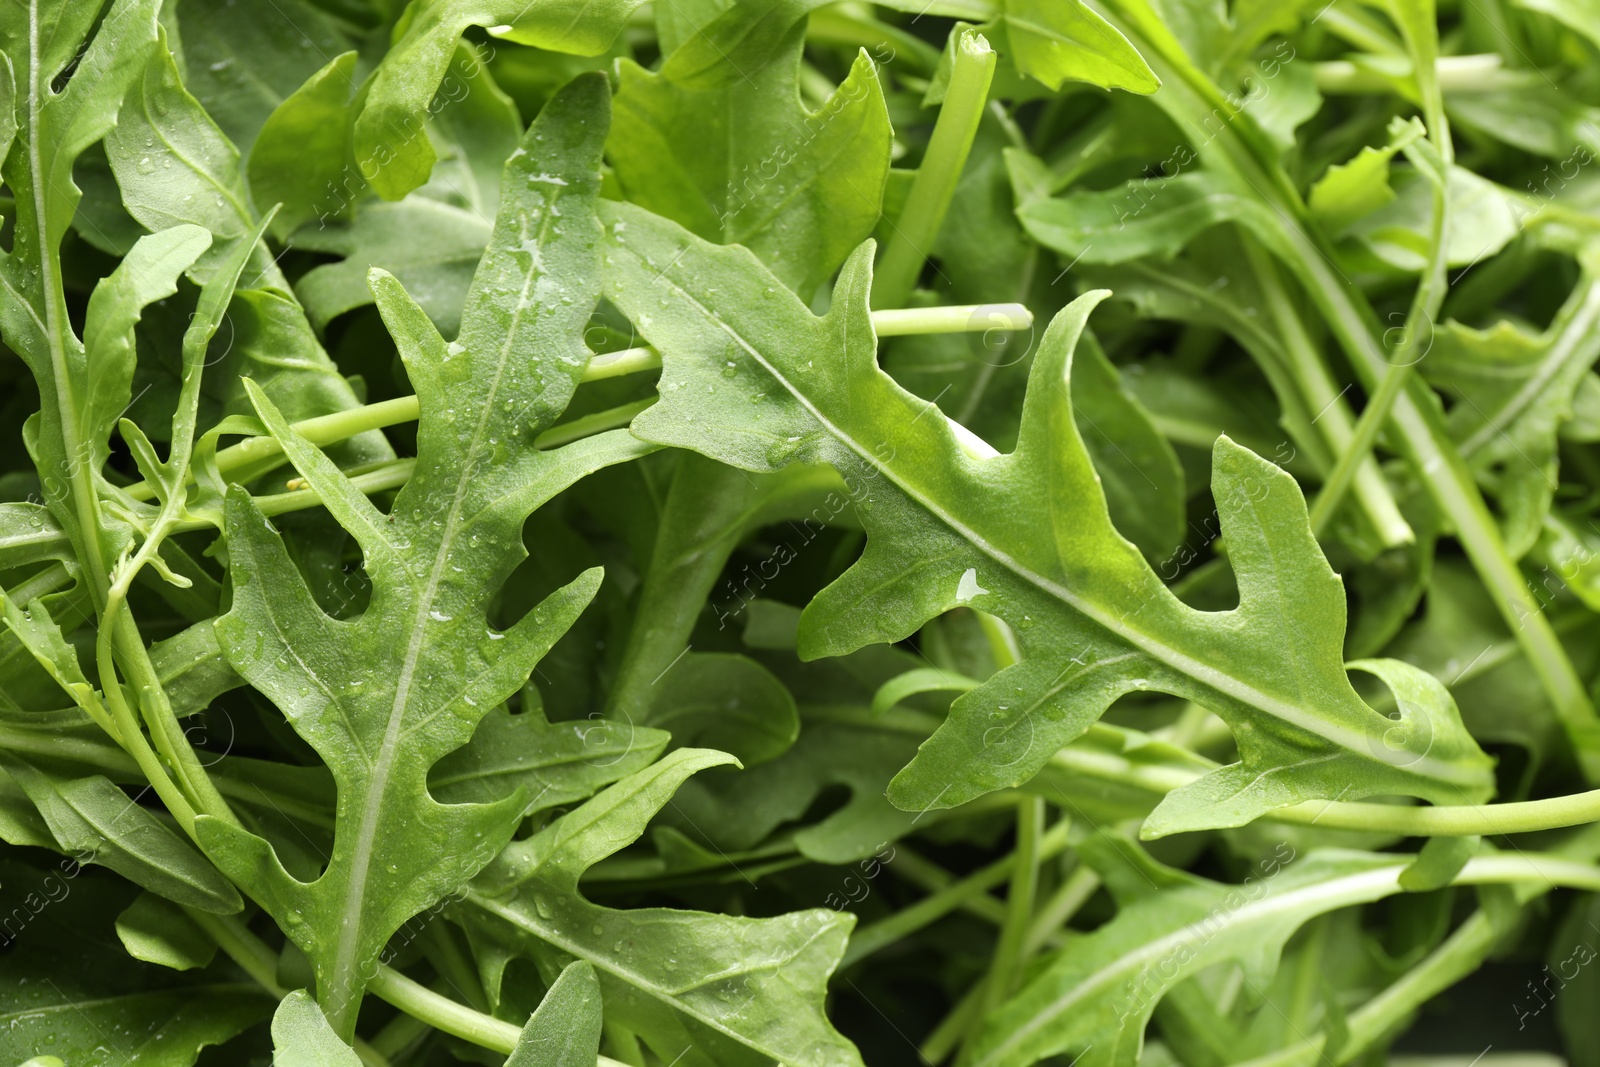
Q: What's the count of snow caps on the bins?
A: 0